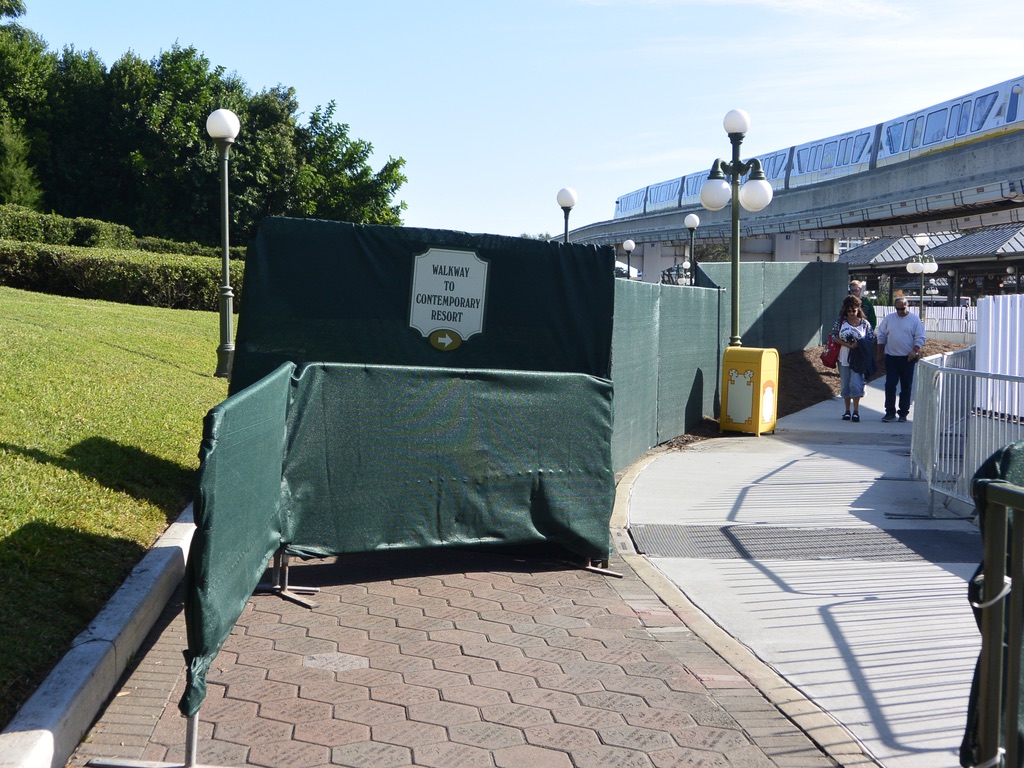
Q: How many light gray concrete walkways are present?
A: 1